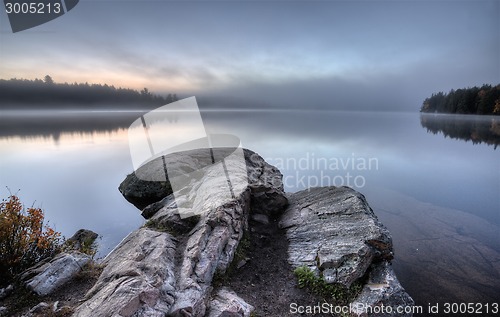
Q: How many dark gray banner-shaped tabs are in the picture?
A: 1